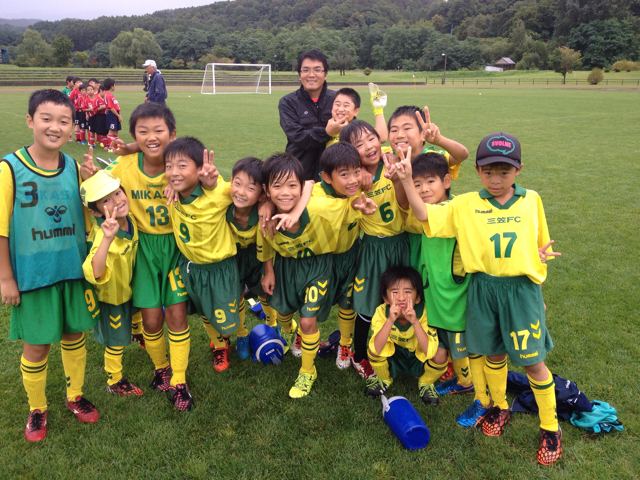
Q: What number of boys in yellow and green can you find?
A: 13